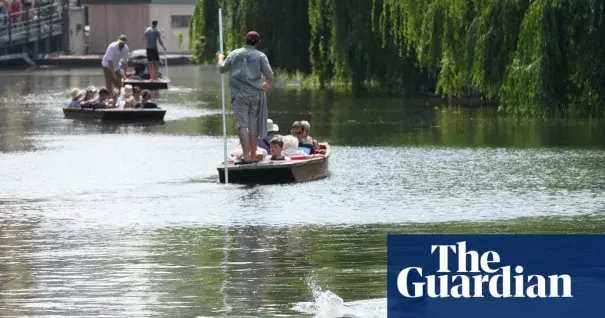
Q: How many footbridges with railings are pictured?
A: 1